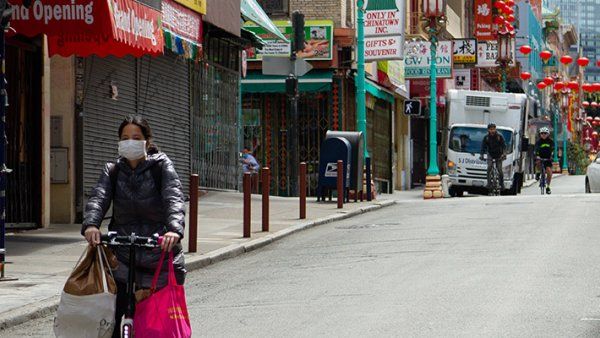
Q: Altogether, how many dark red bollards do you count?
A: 5